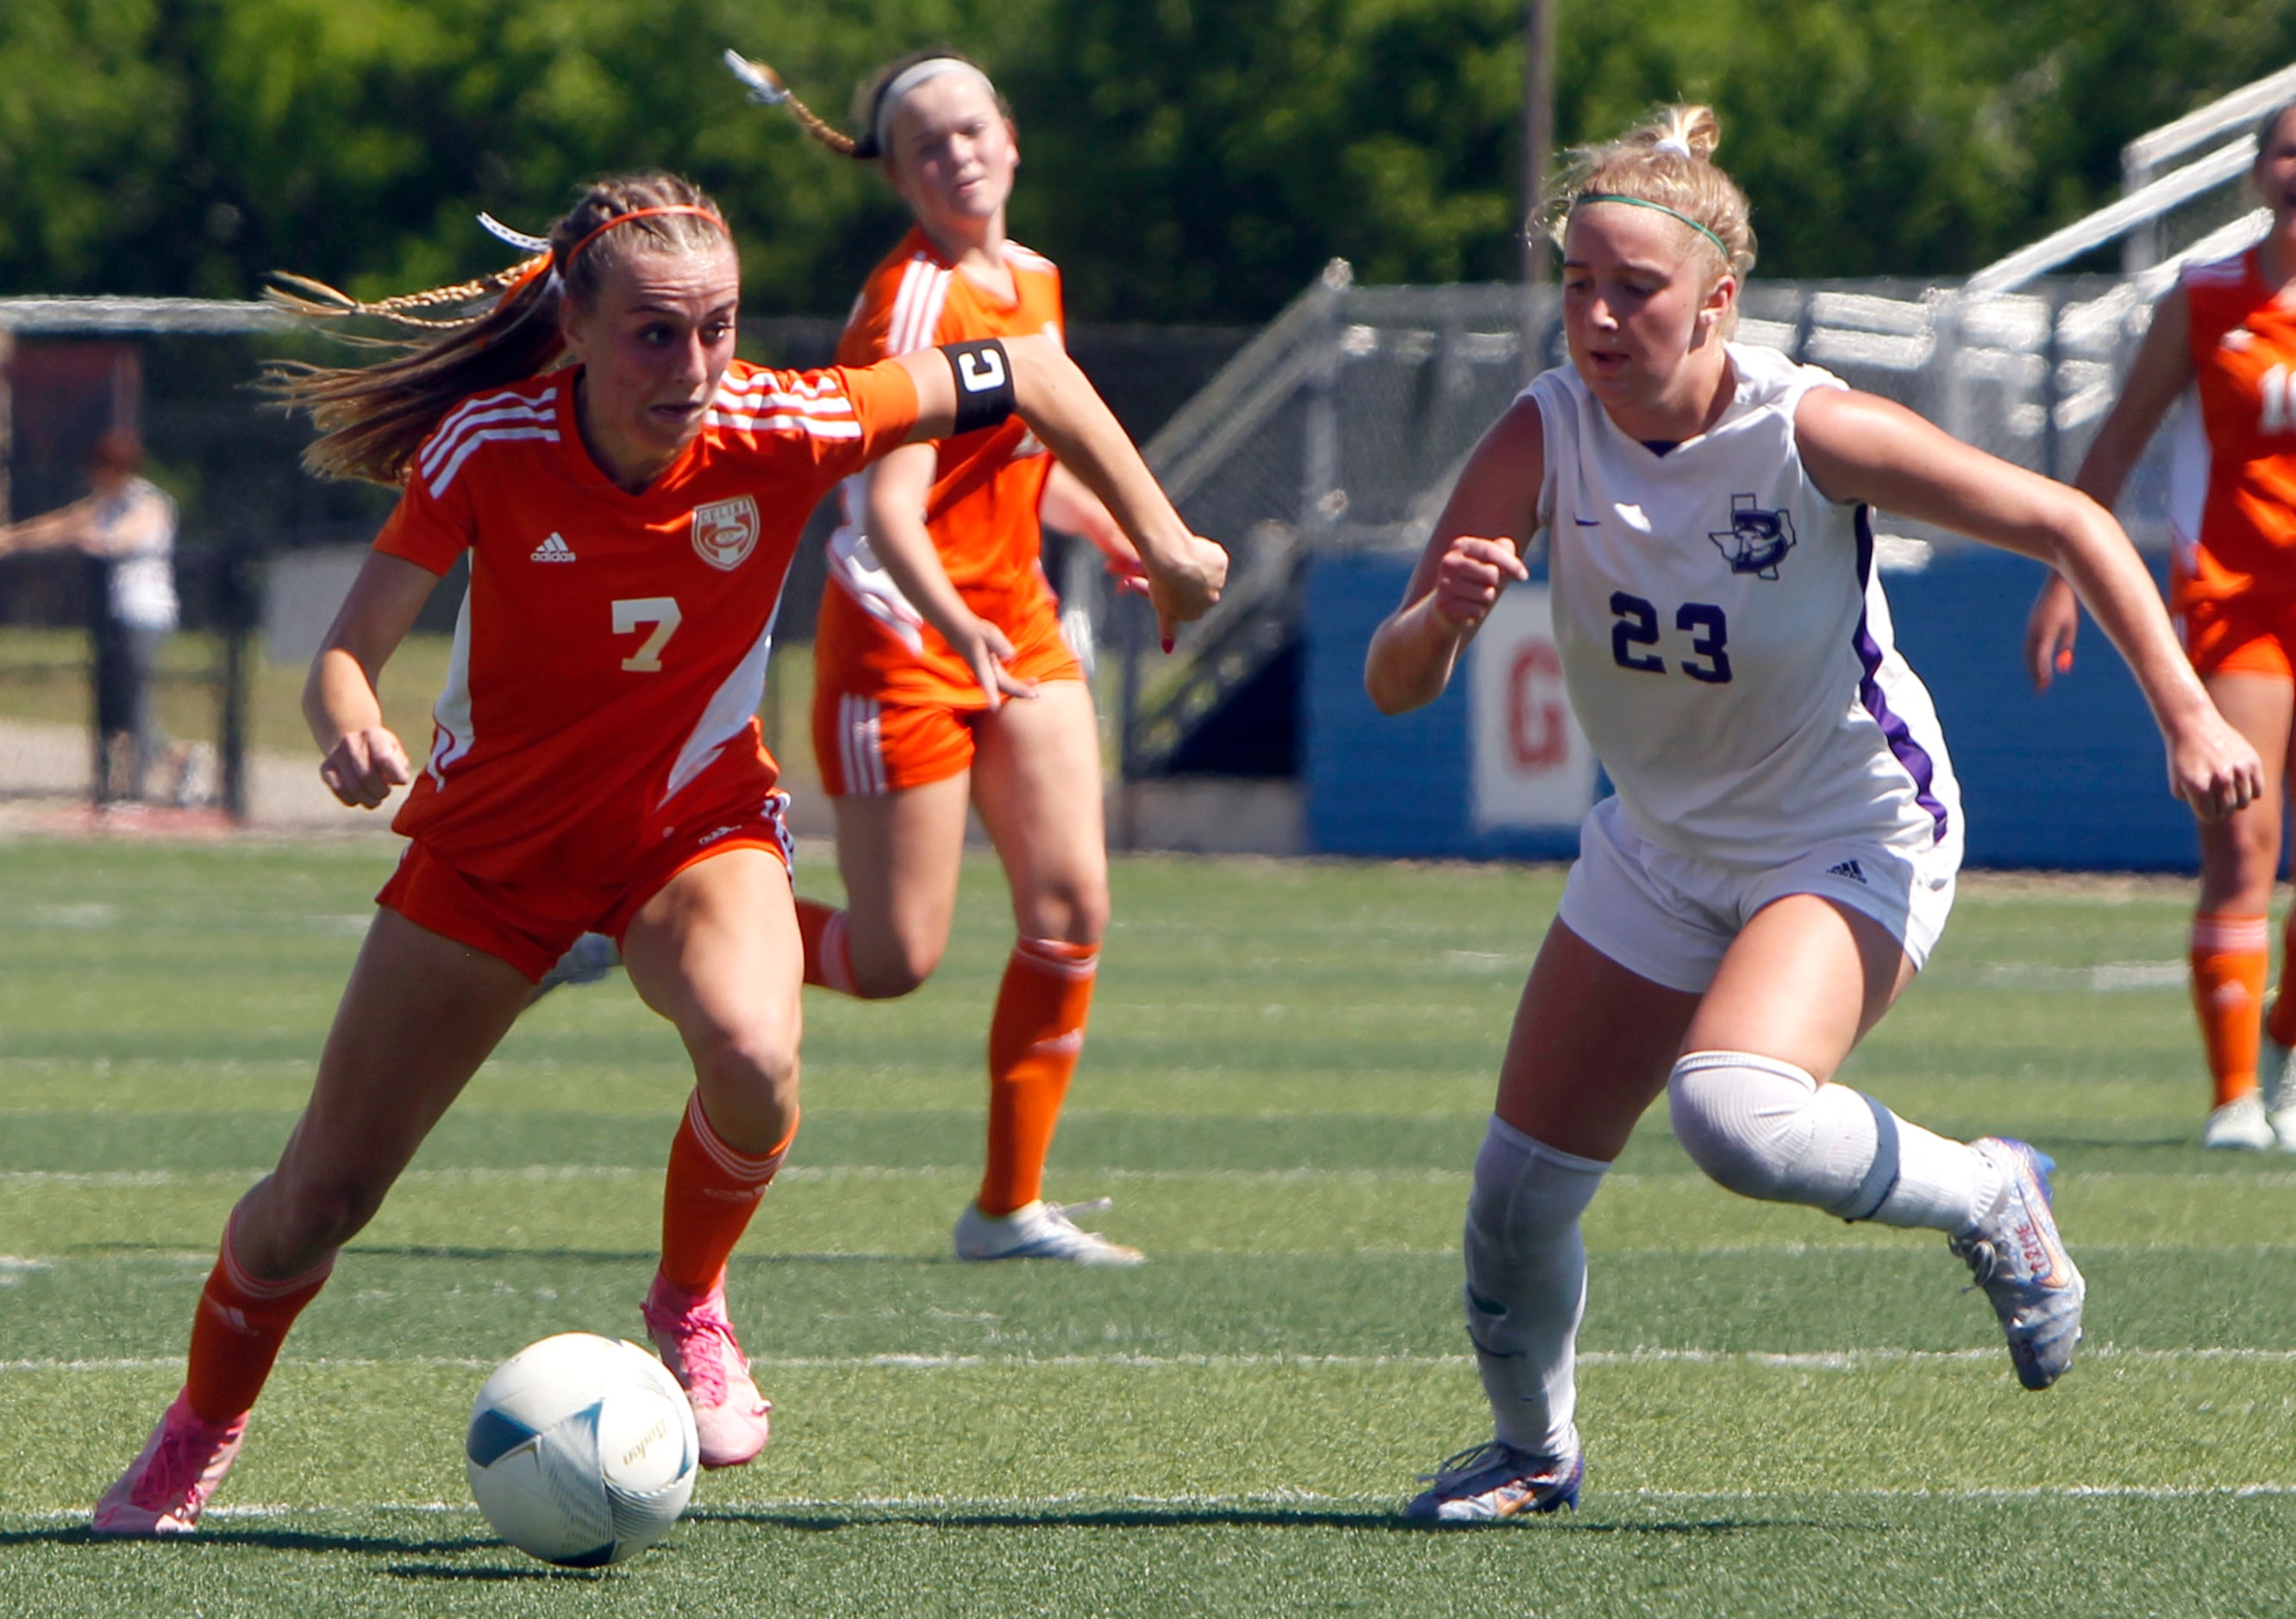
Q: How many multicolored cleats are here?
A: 2